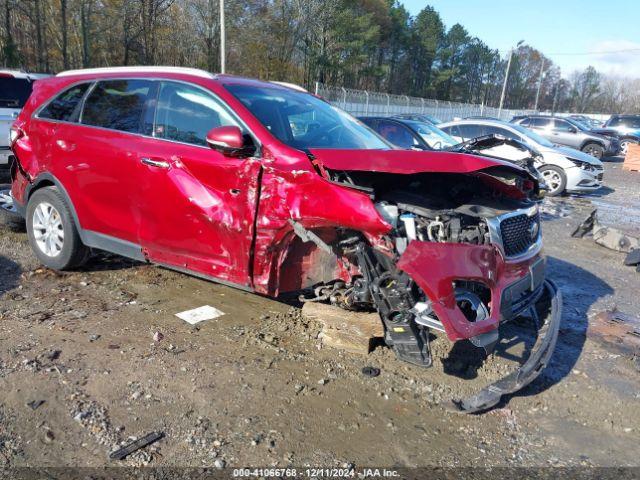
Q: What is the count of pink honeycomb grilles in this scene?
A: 0